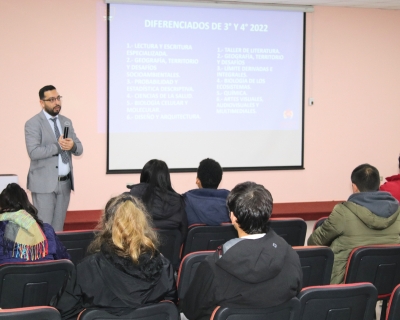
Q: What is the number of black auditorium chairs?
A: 14